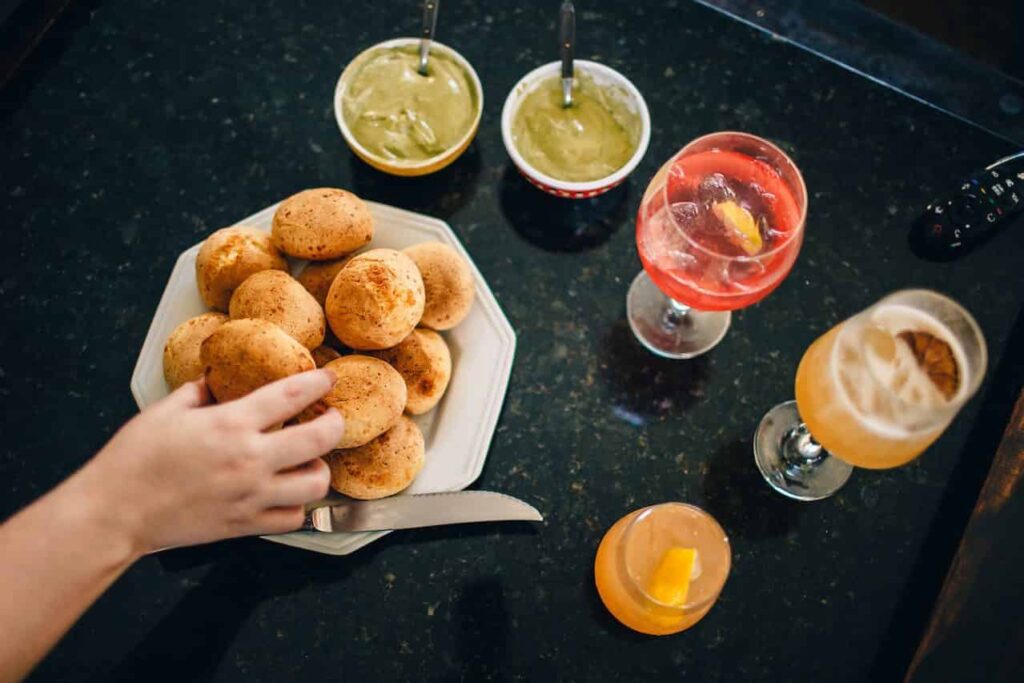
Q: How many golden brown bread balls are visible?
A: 12